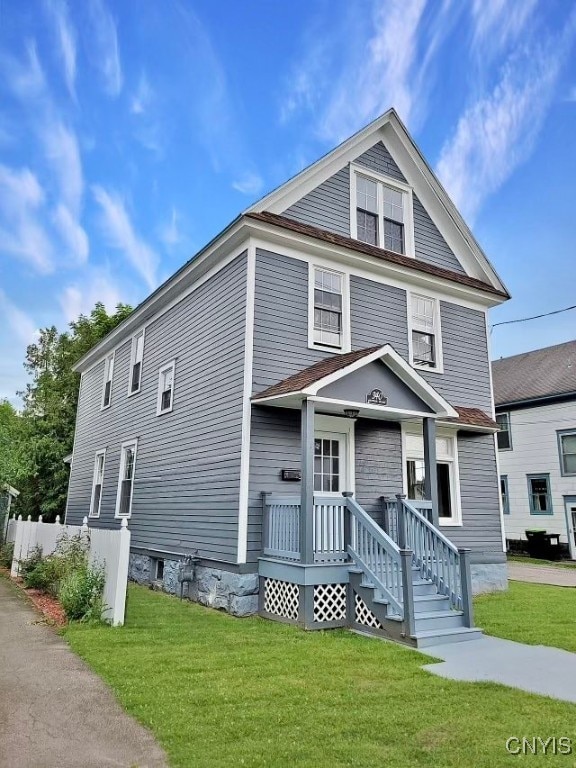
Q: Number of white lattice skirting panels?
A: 3